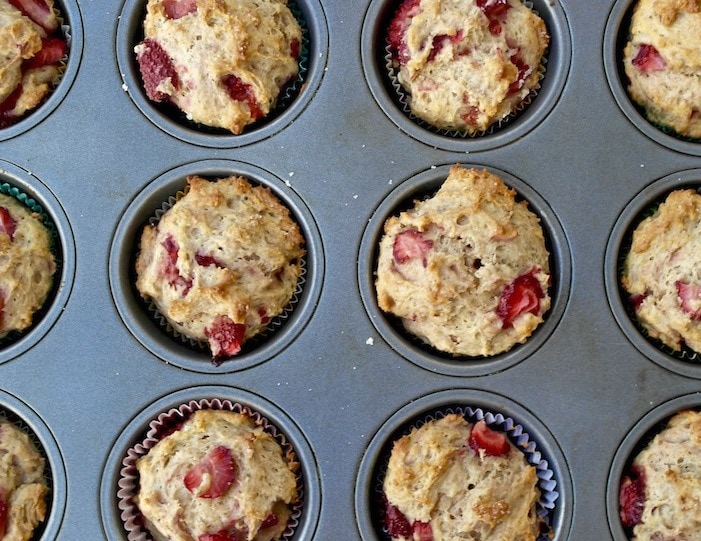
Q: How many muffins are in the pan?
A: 12